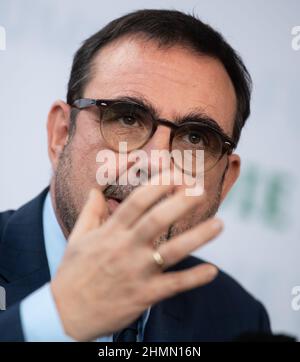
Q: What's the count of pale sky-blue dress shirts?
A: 1